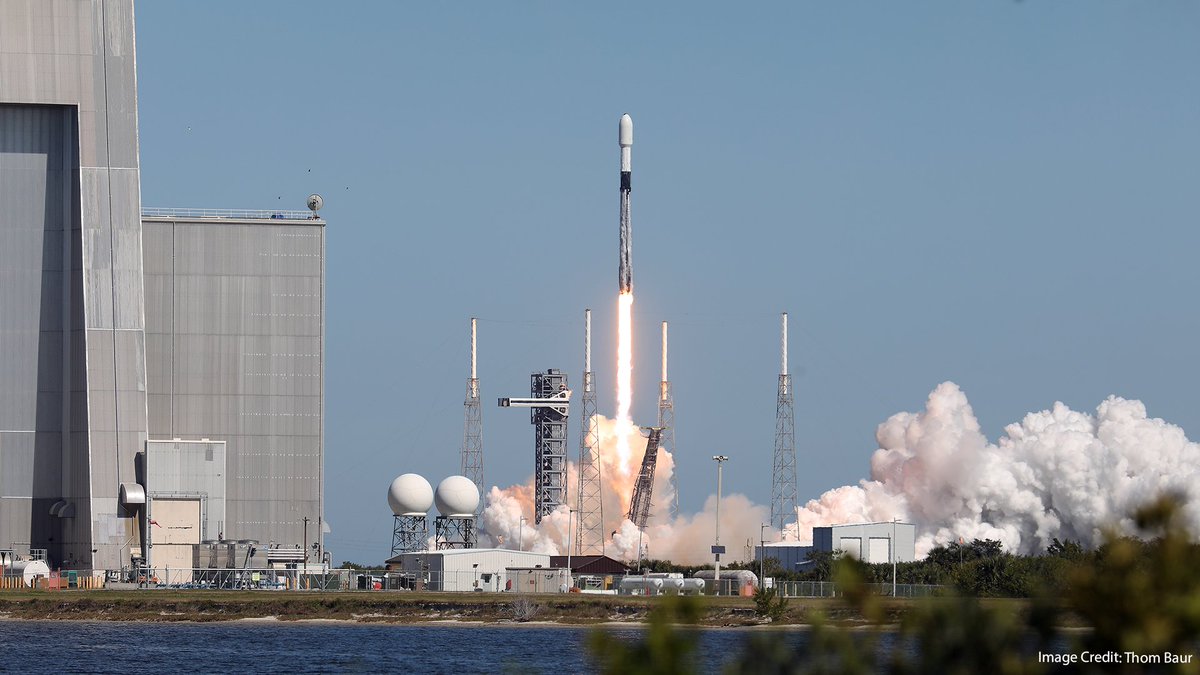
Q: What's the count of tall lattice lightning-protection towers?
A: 4